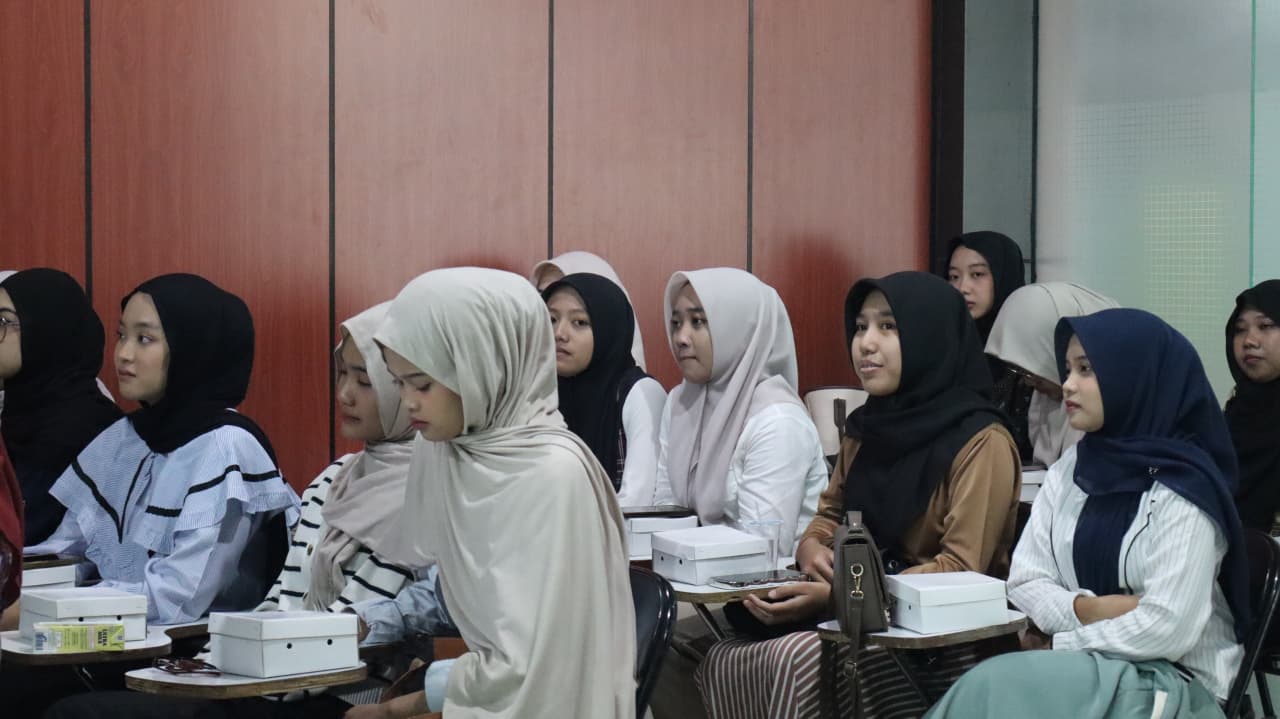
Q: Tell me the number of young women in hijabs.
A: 12